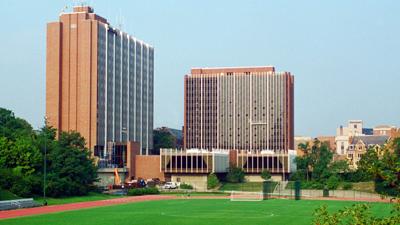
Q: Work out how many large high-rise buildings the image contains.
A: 2